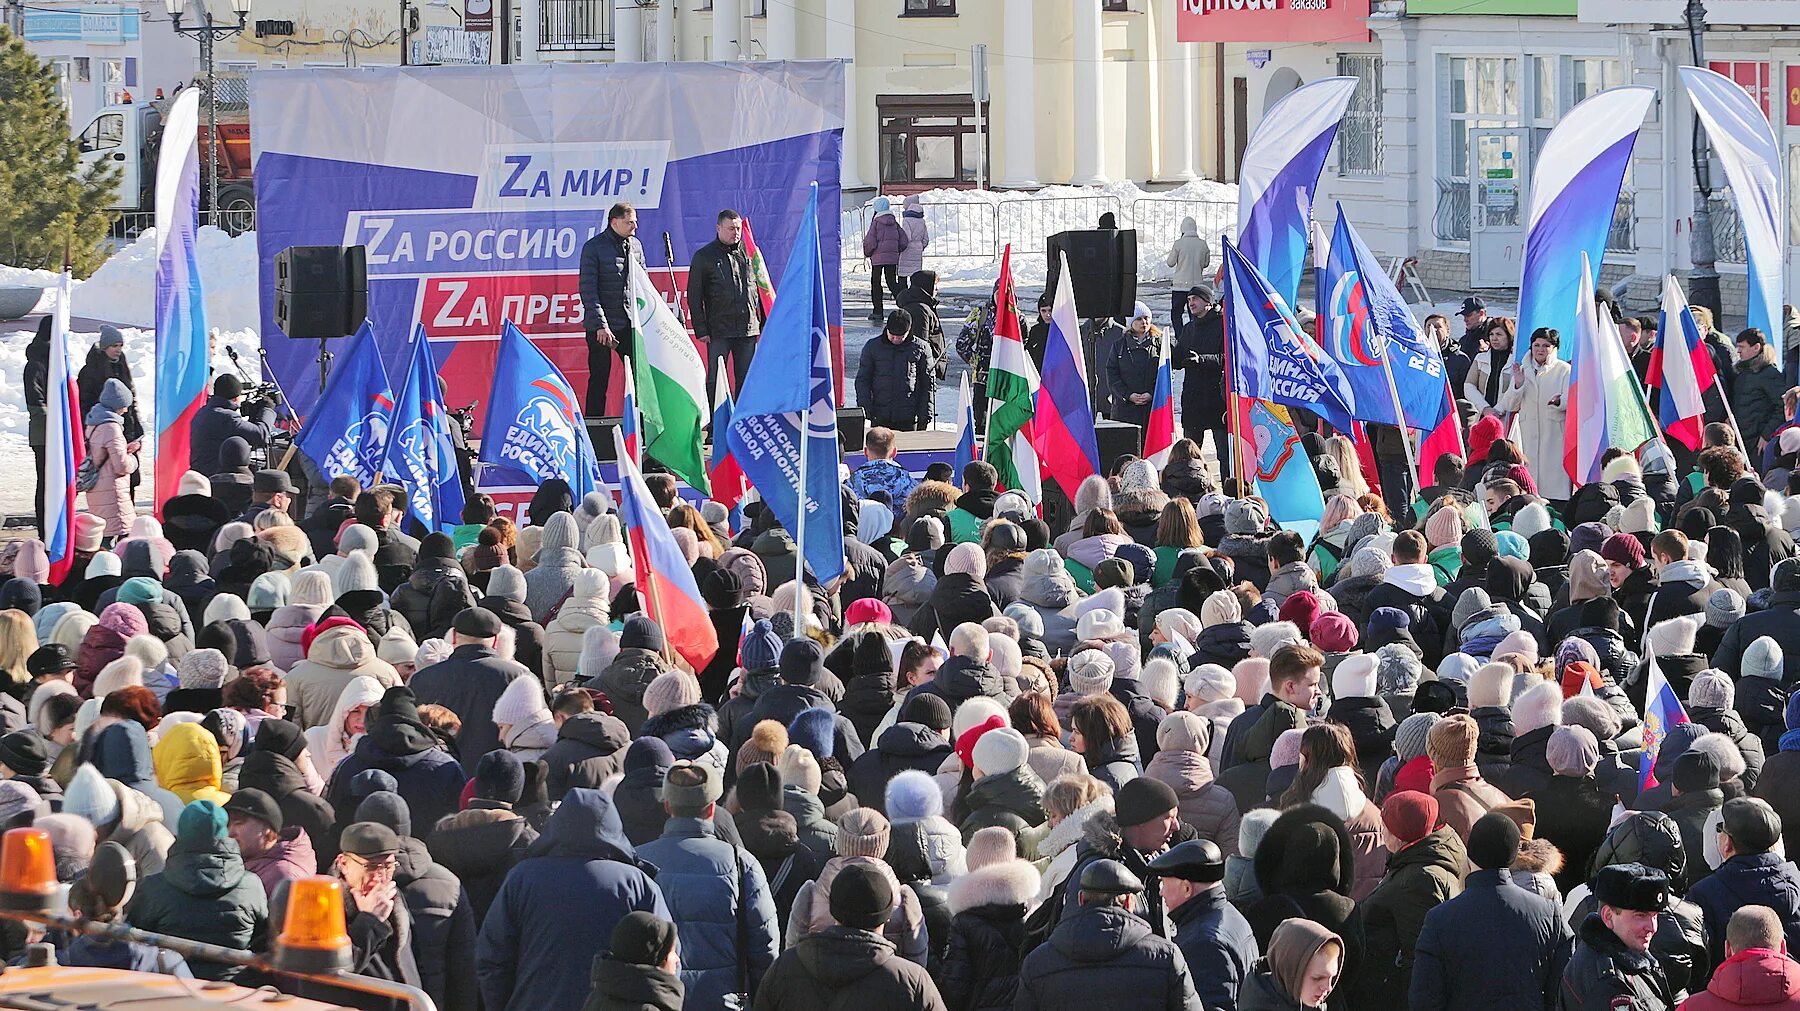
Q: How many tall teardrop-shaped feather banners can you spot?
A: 4